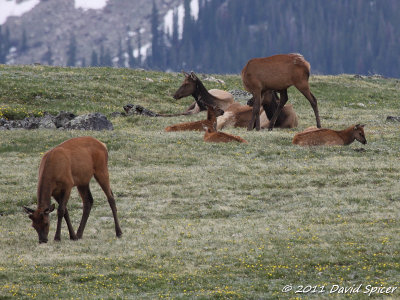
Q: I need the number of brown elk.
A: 7